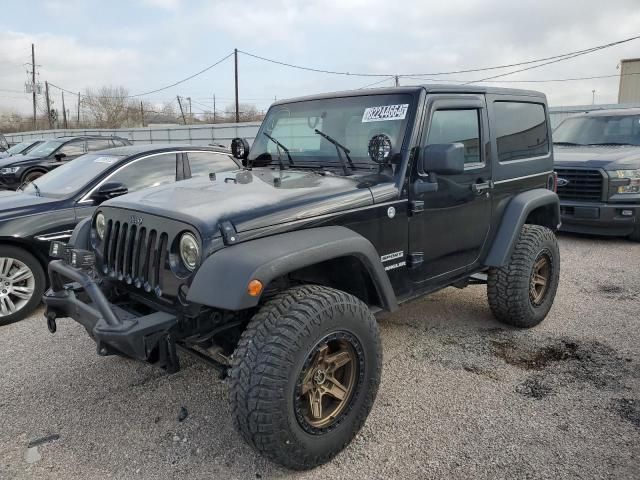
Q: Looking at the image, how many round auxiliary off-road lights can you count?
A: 2